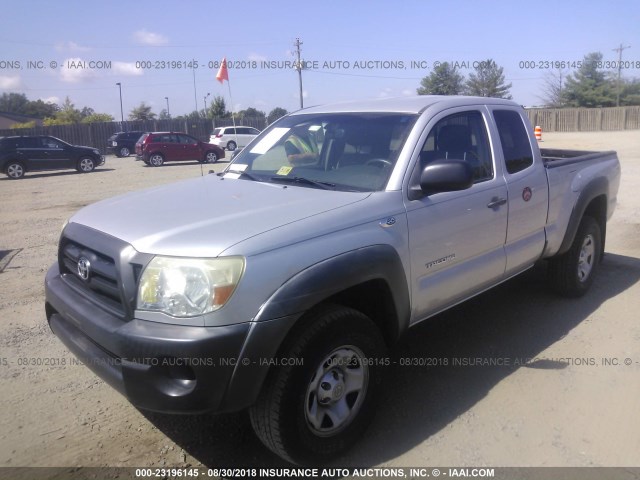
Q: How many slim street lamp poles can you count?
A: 3